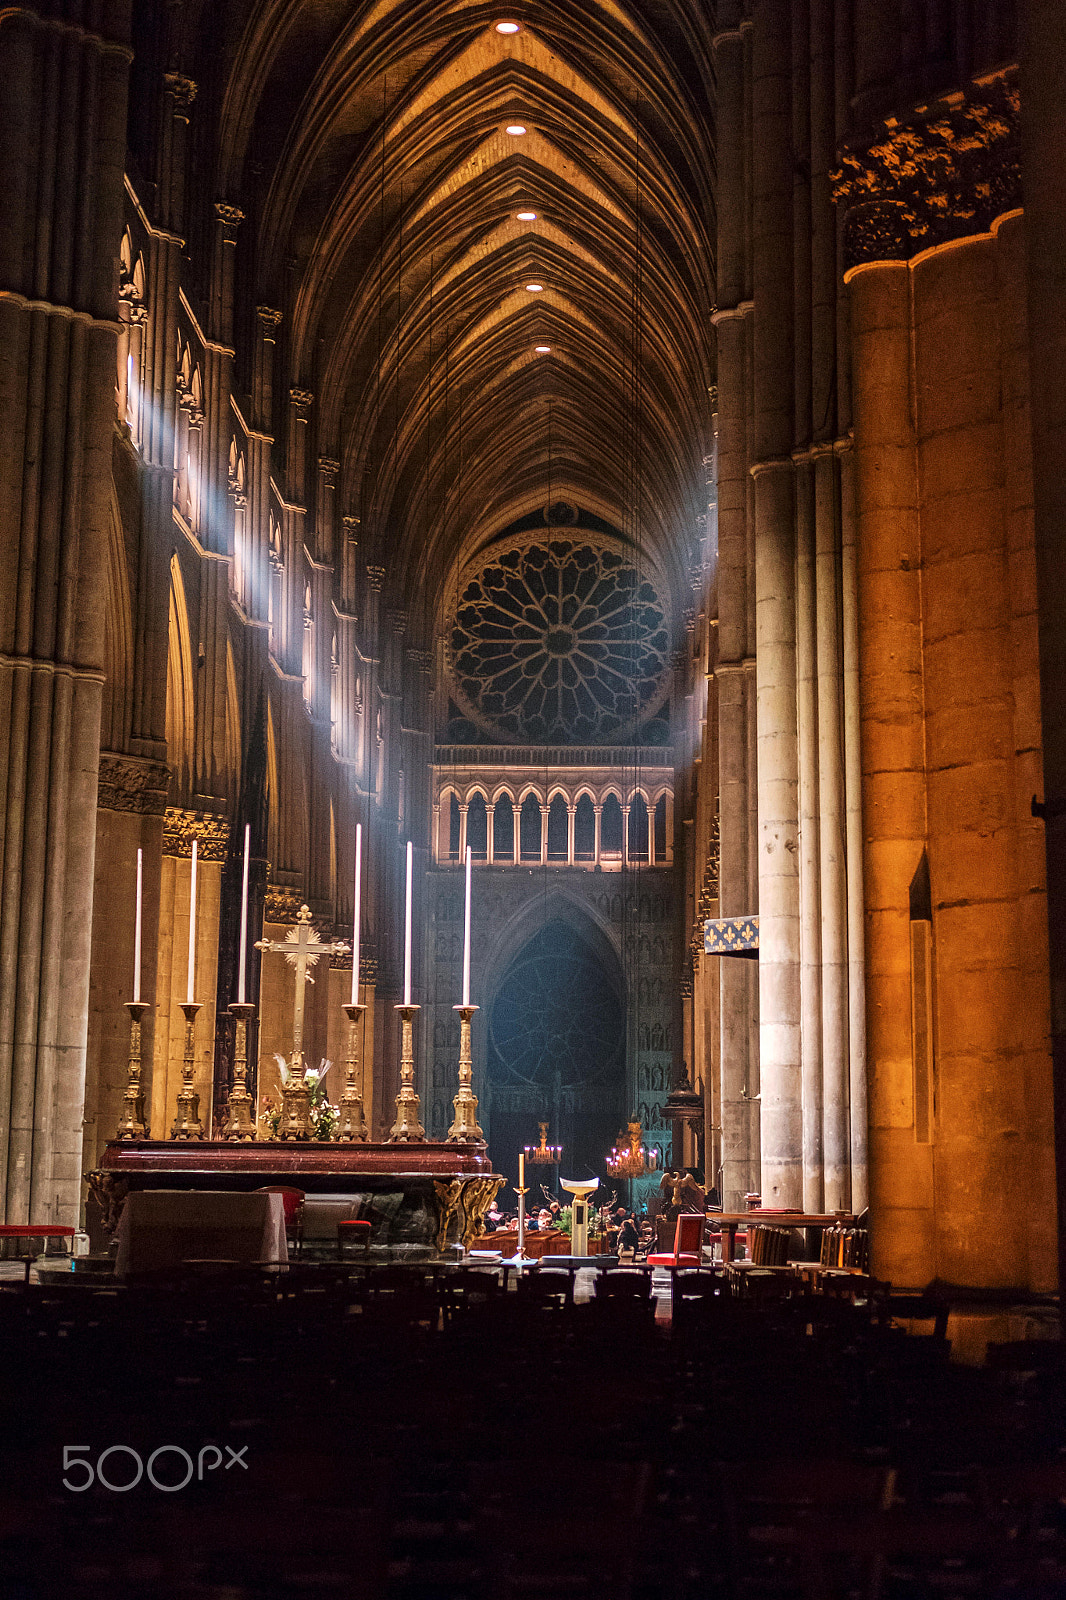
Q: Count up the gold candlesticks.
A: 6